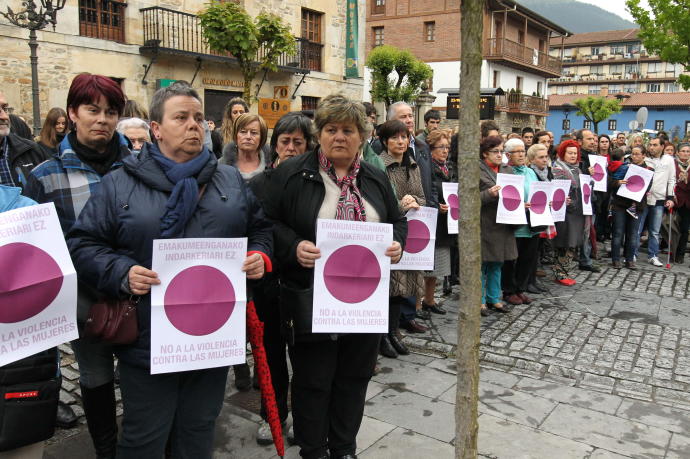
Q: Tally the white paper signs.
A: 11